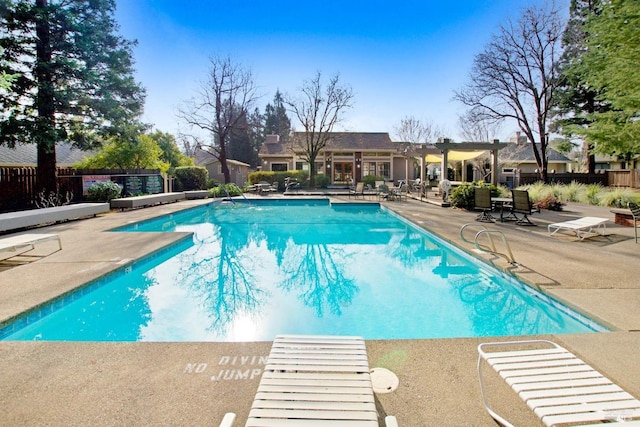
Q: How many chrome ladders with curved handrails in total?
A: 1